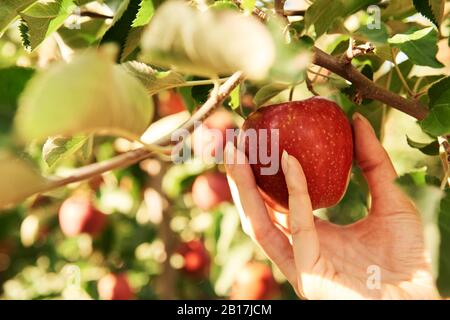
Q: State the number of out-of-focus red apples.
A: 7